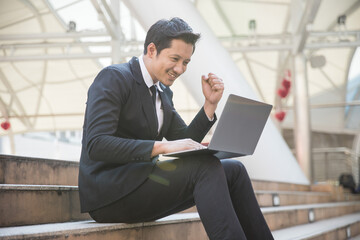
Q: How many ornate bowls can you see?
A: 0